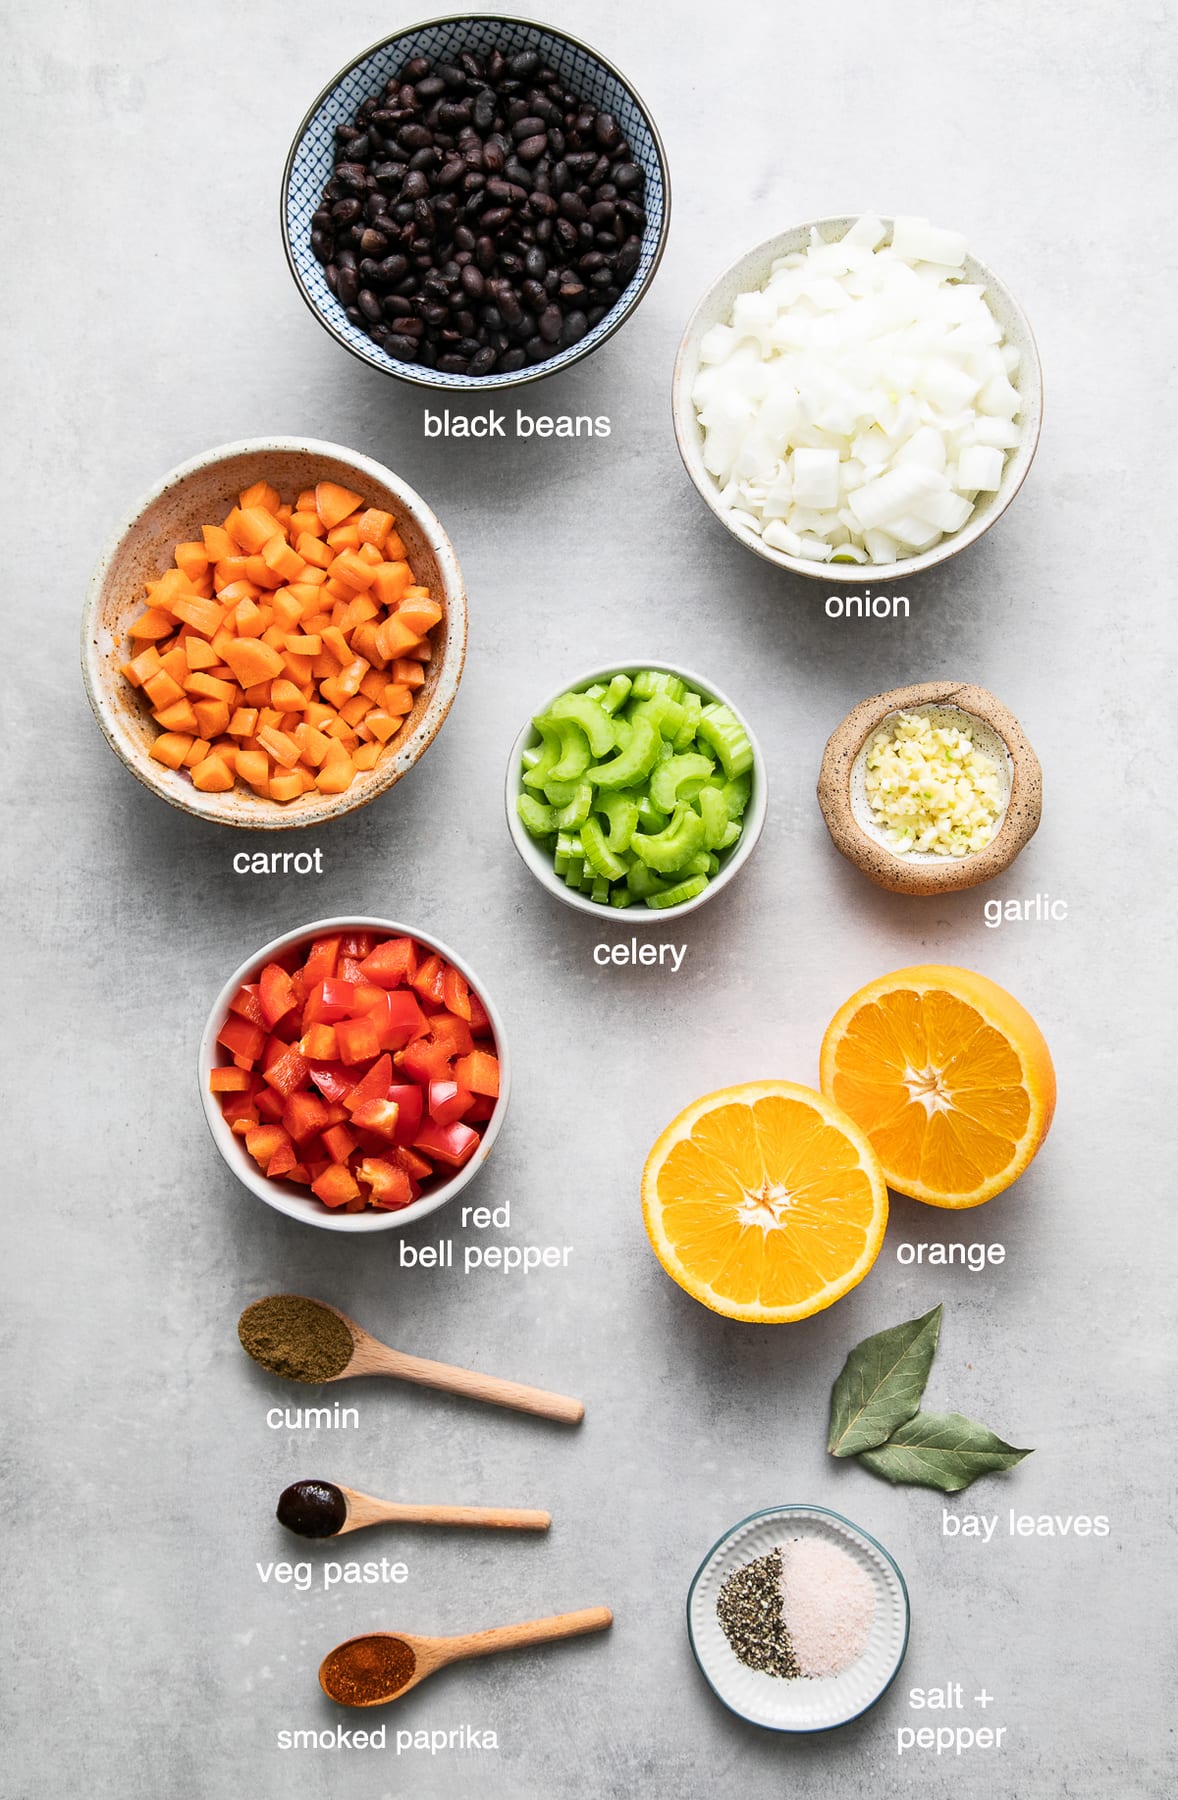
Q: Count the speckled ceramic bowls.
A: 3